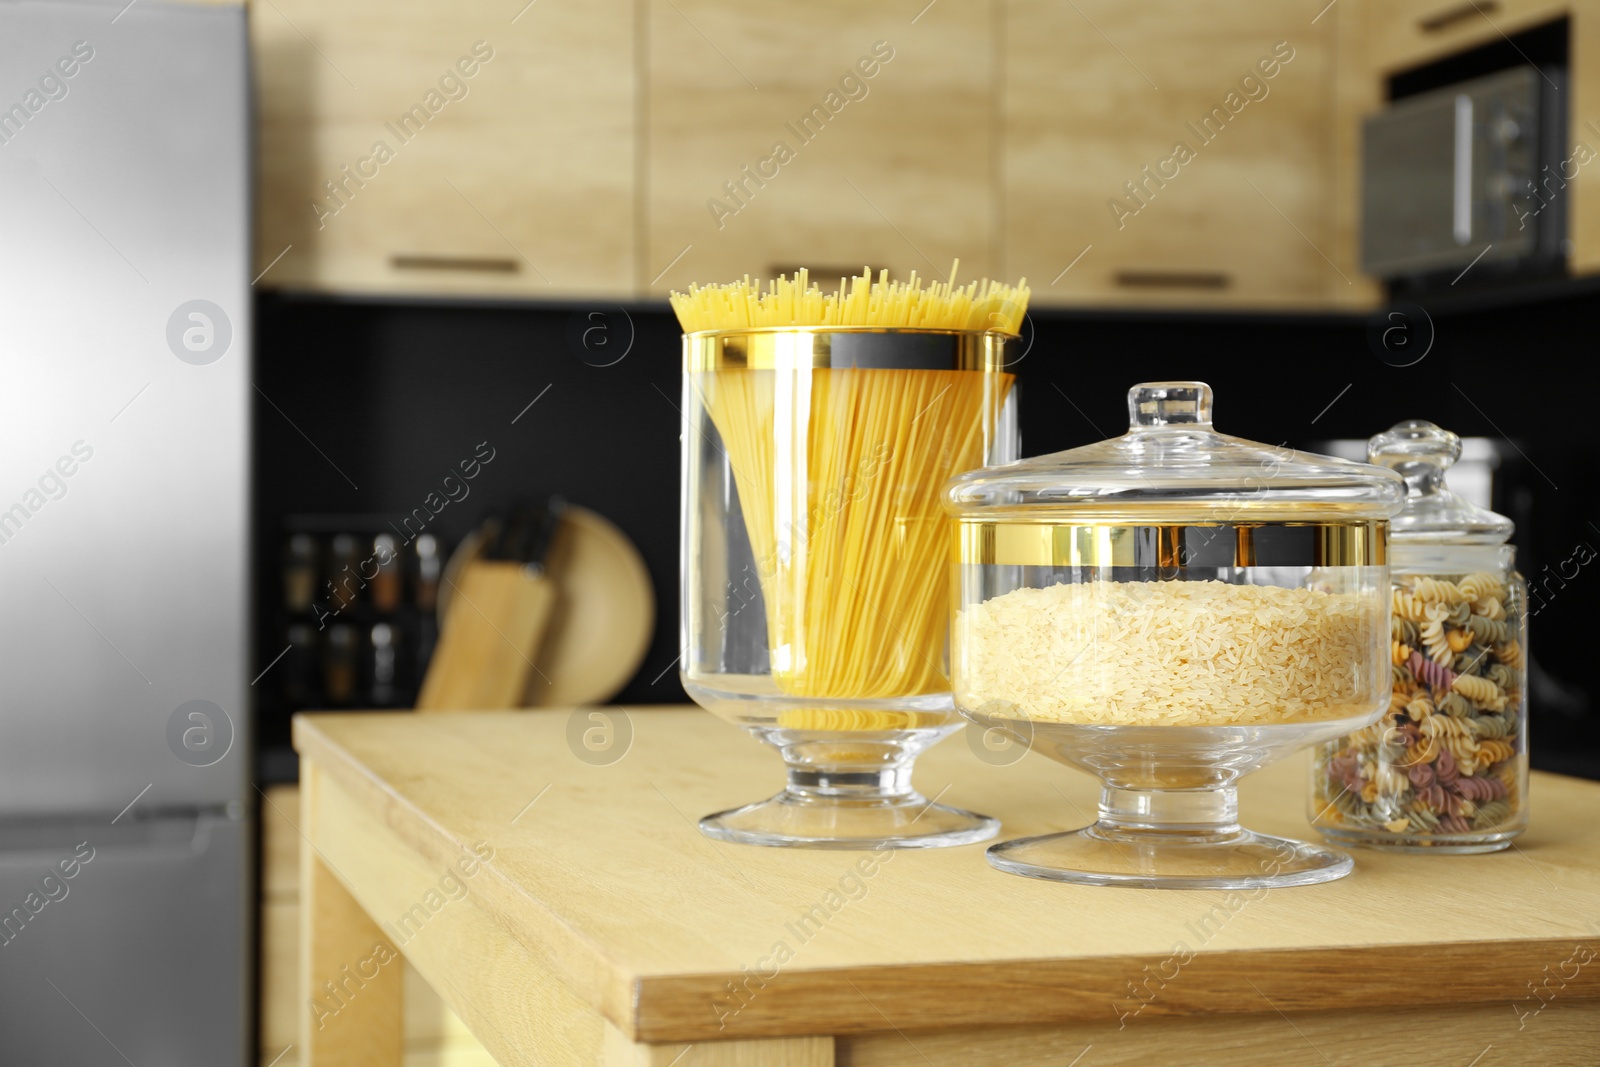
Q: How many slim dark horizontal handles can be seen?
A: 4